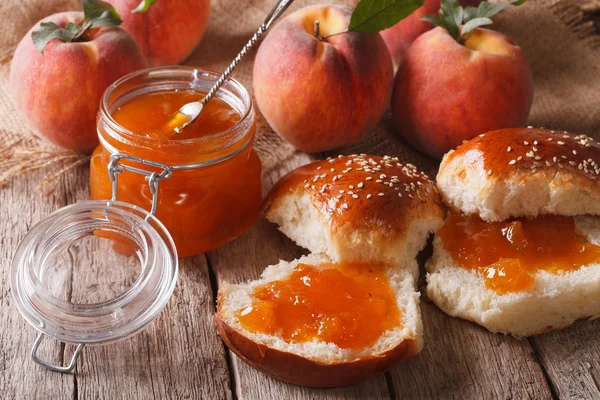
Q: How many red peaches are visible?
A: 5